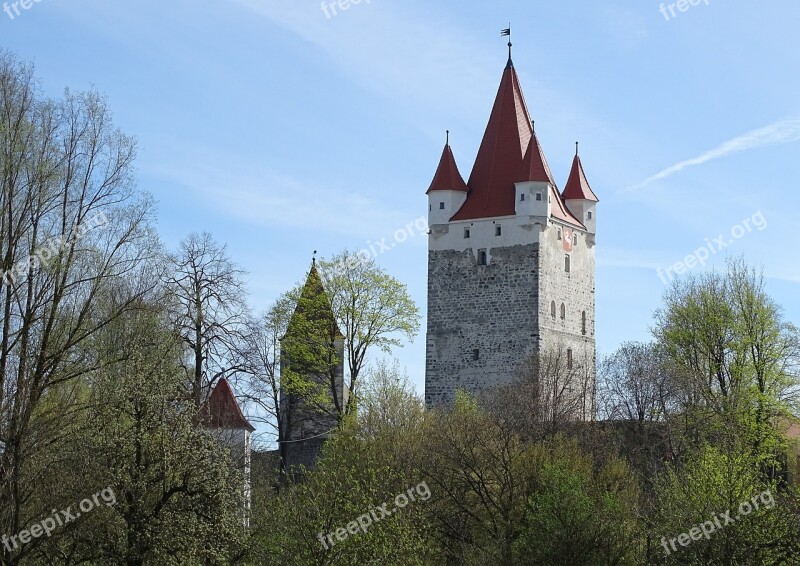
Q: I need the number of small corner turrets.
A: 3